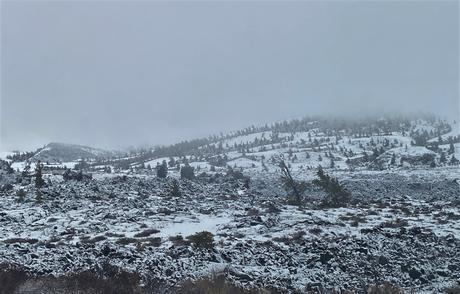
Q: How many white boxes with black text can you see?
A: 0